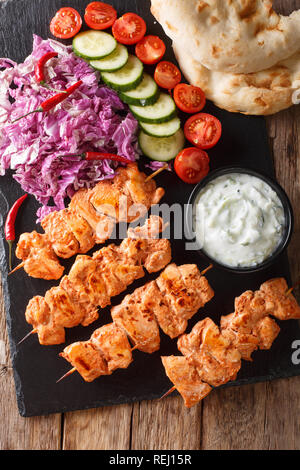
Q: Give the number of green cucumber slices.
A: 7